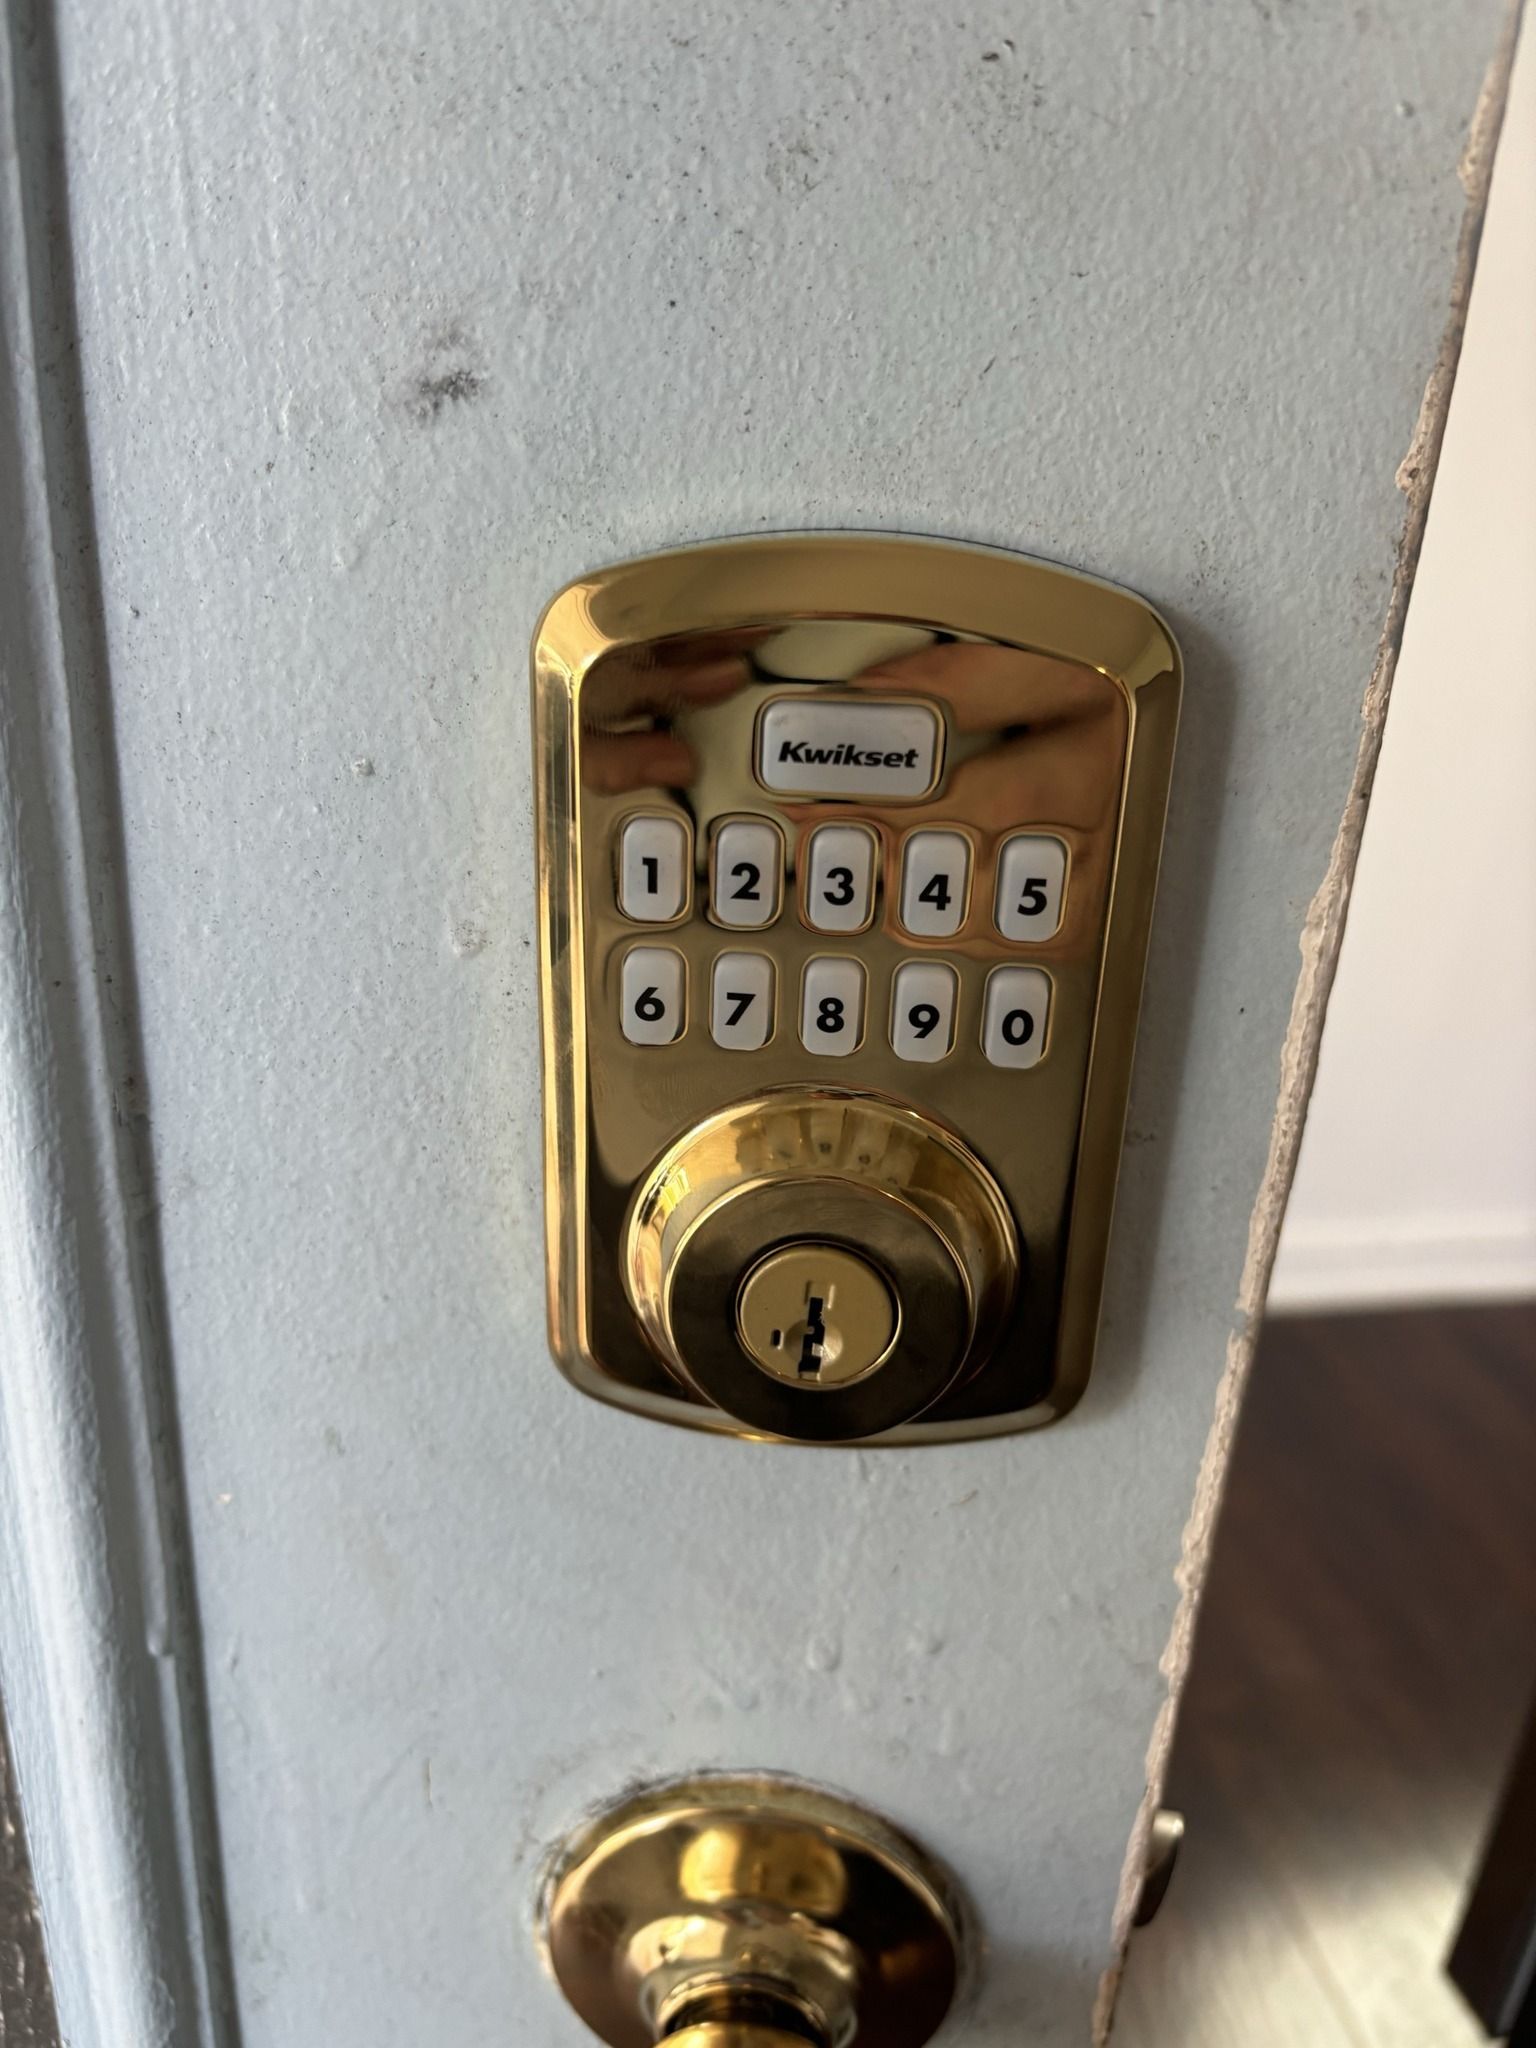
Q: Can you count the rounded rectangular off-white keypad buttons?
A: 11